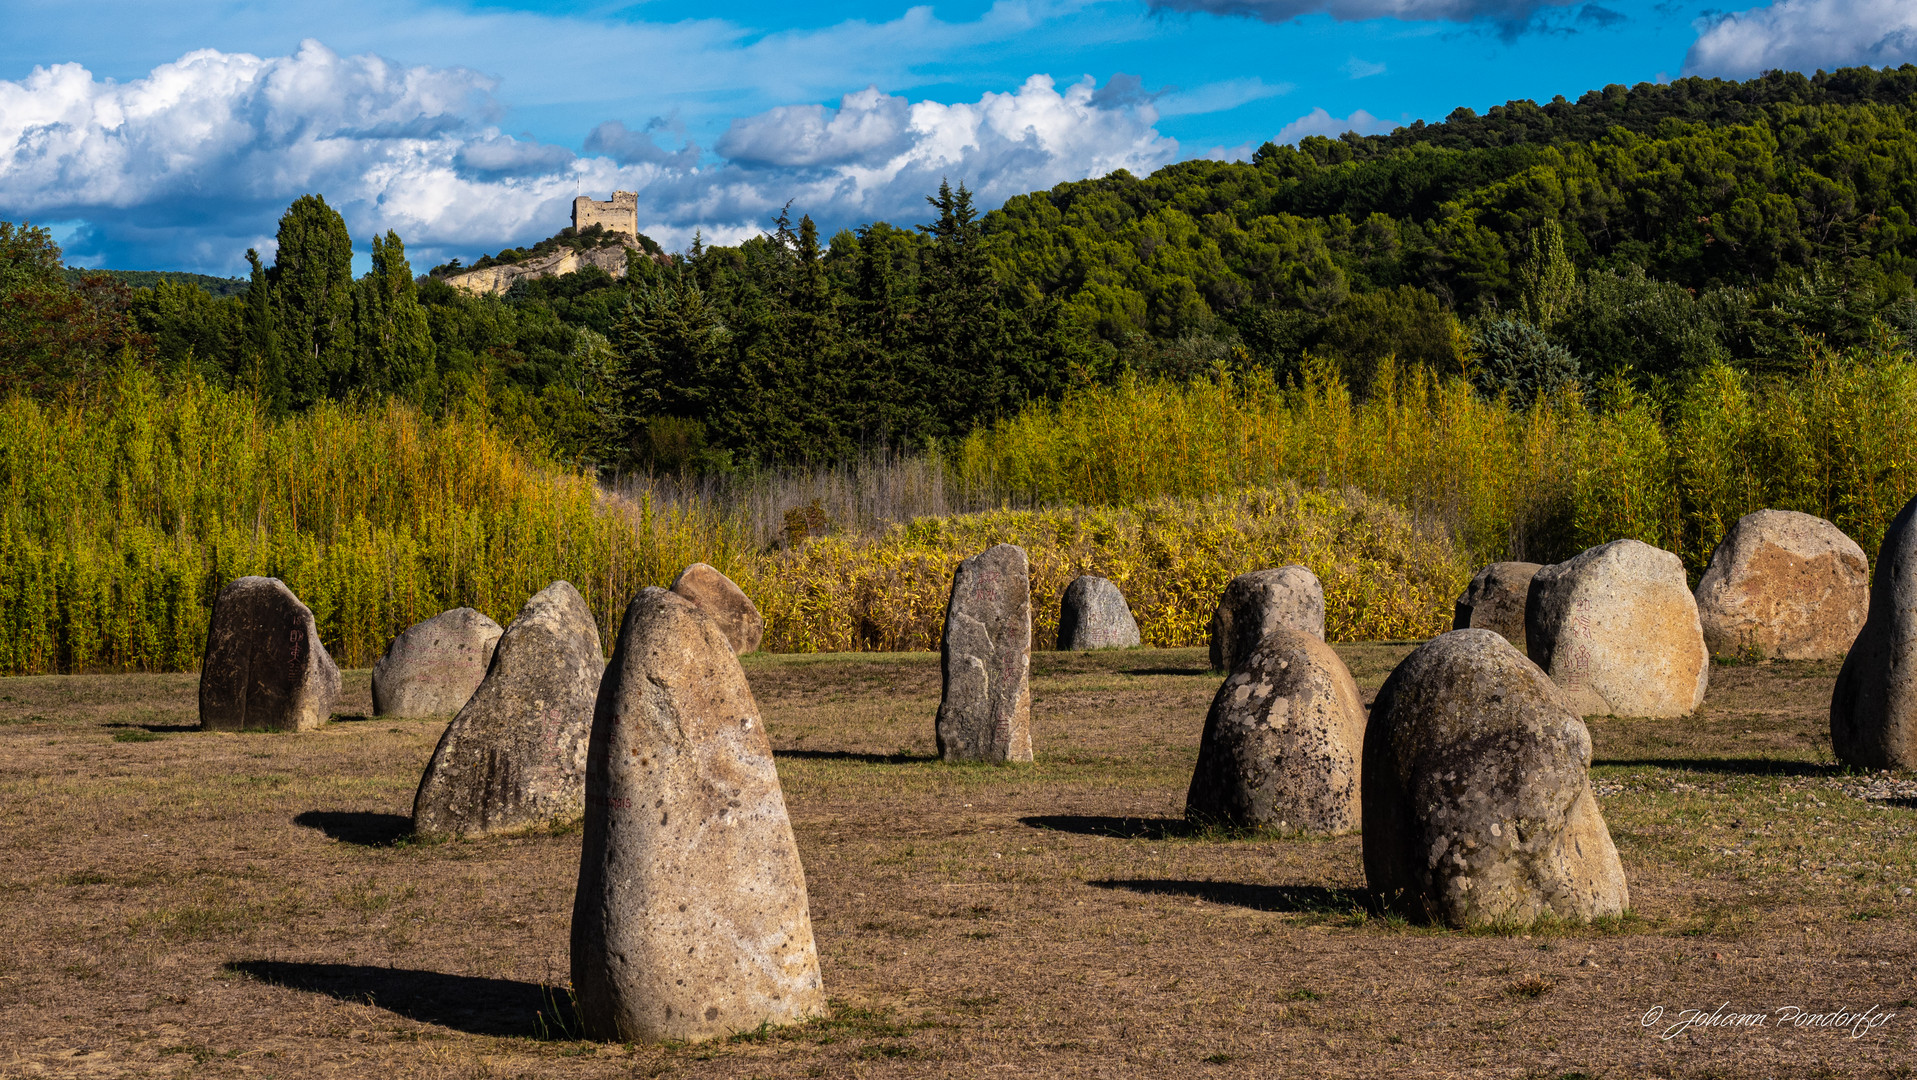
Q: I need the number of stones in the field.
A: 14